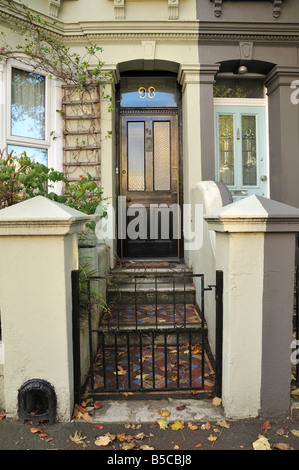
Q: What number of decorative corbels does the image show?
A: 5